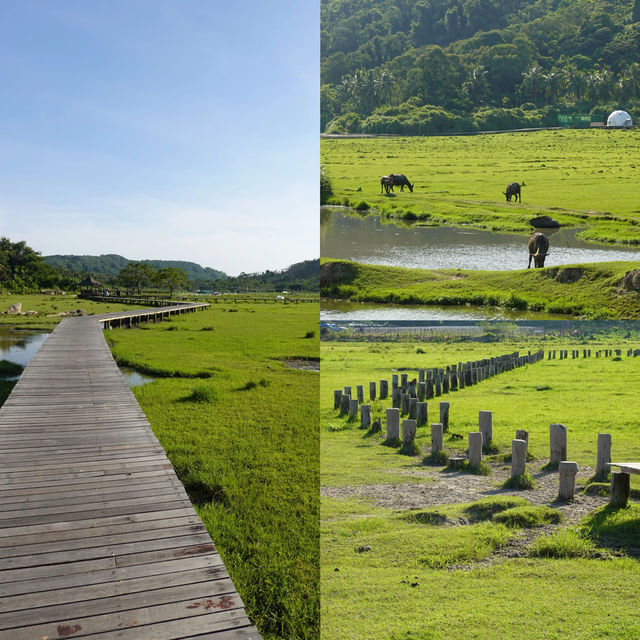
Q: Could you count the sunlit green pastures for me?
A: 3